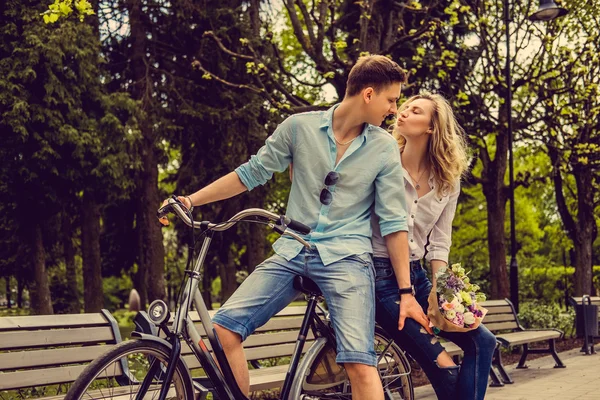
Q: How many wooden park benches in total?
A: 3